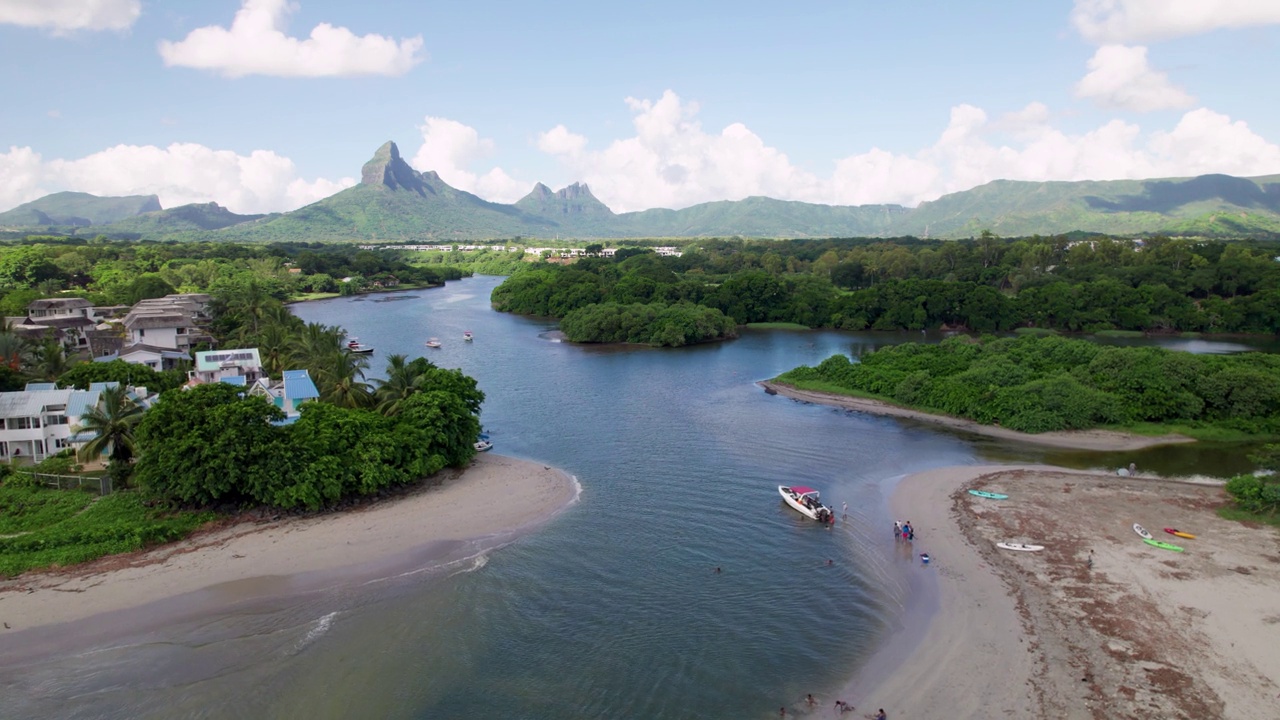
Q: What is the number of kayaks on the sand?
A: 5